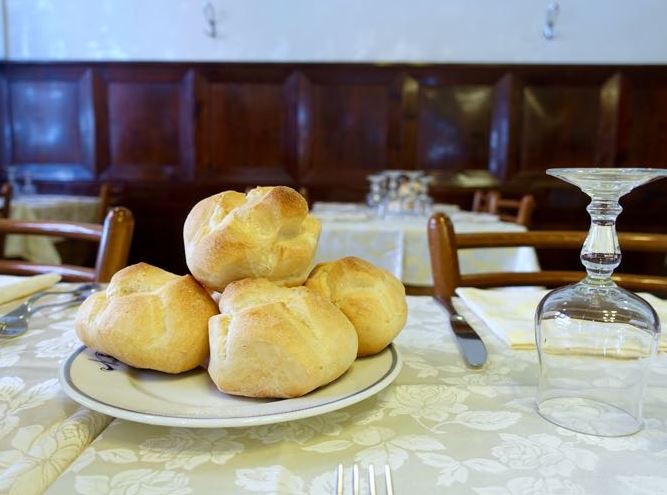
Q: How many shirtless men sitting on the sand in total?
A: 0